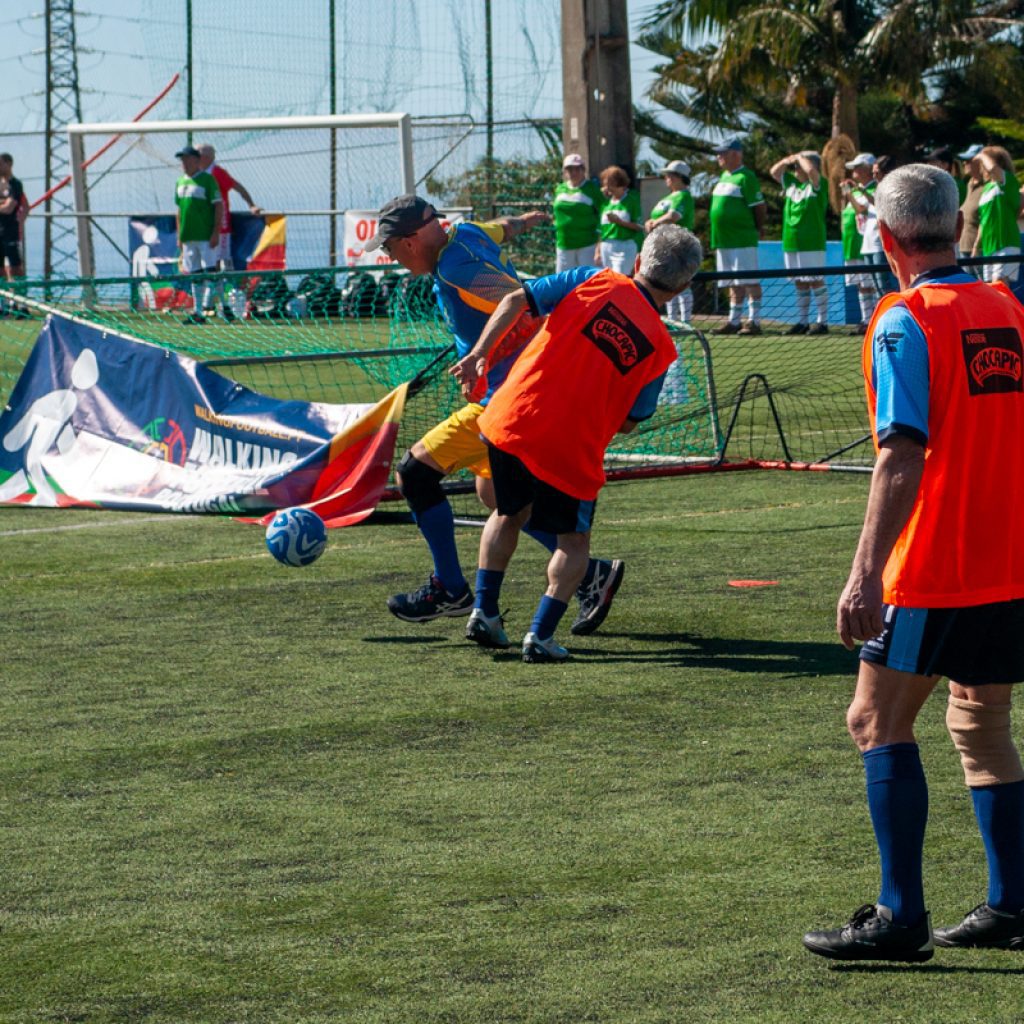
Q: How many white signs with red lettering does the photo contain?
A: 1